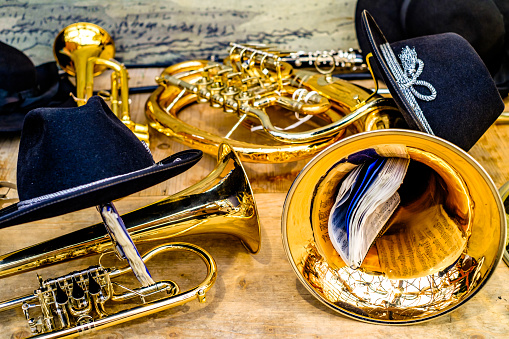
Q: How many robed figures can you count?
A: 0